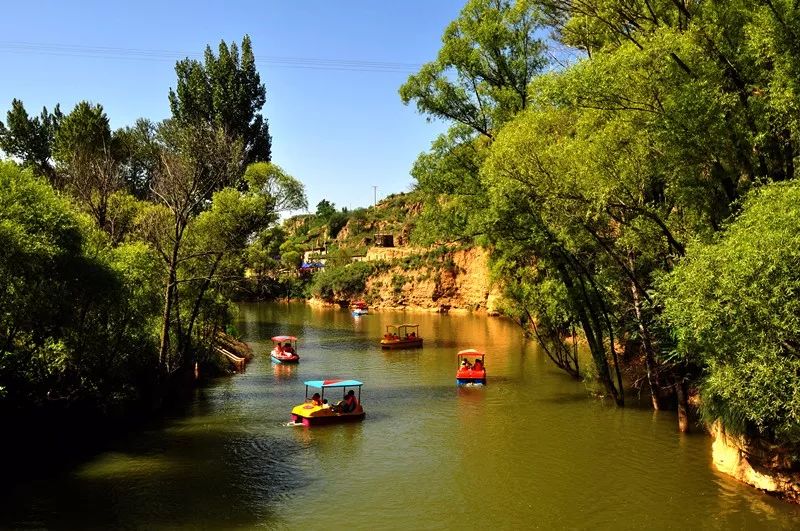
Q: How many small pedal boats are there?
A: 5